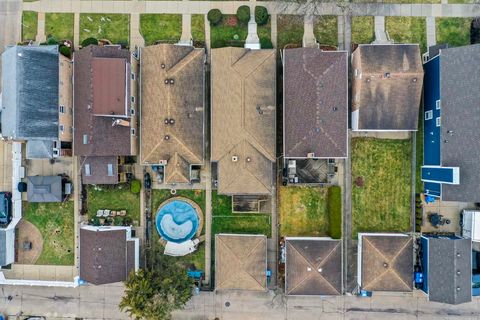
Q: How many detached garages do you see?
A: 5